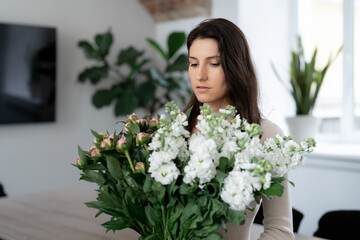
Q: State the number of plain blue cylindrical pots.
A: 0